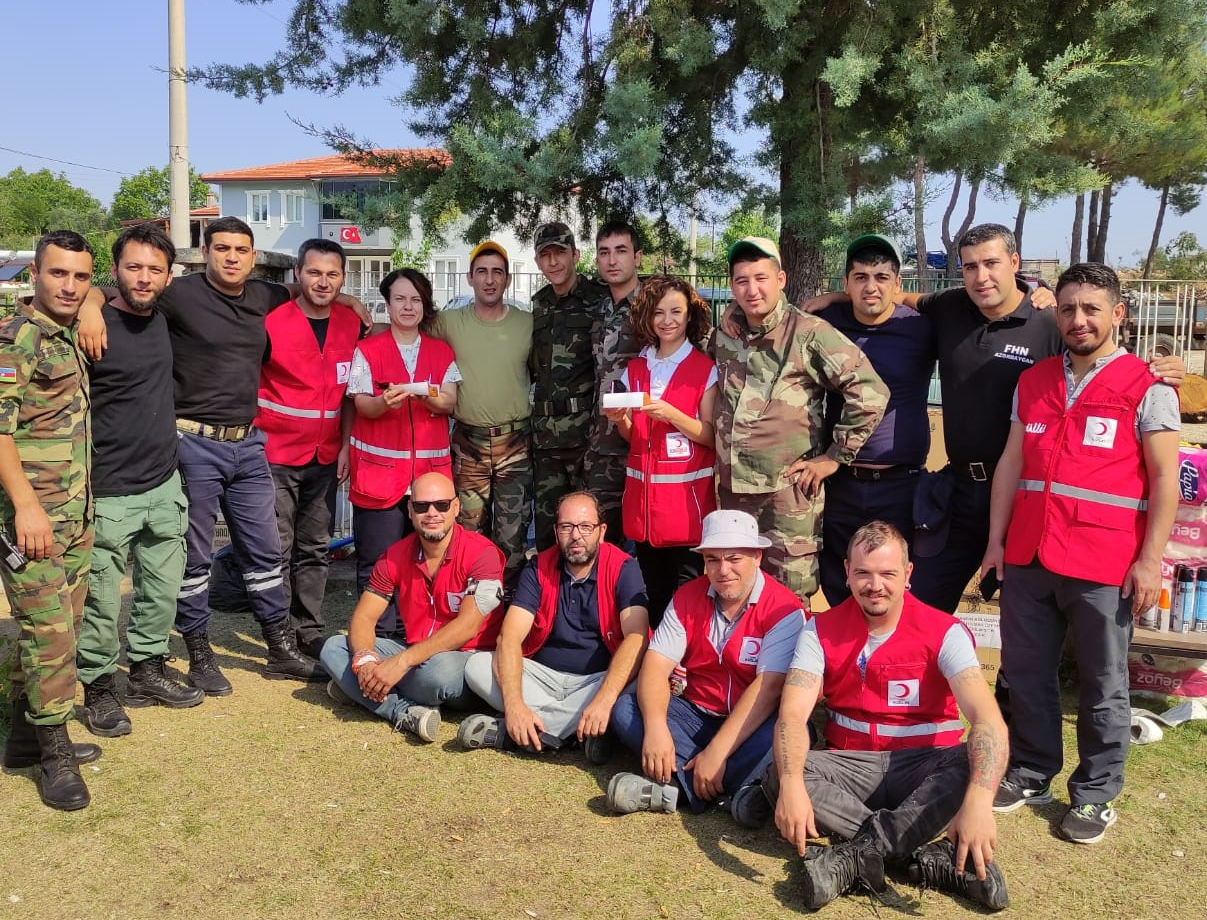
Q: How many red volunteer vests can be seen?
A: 8